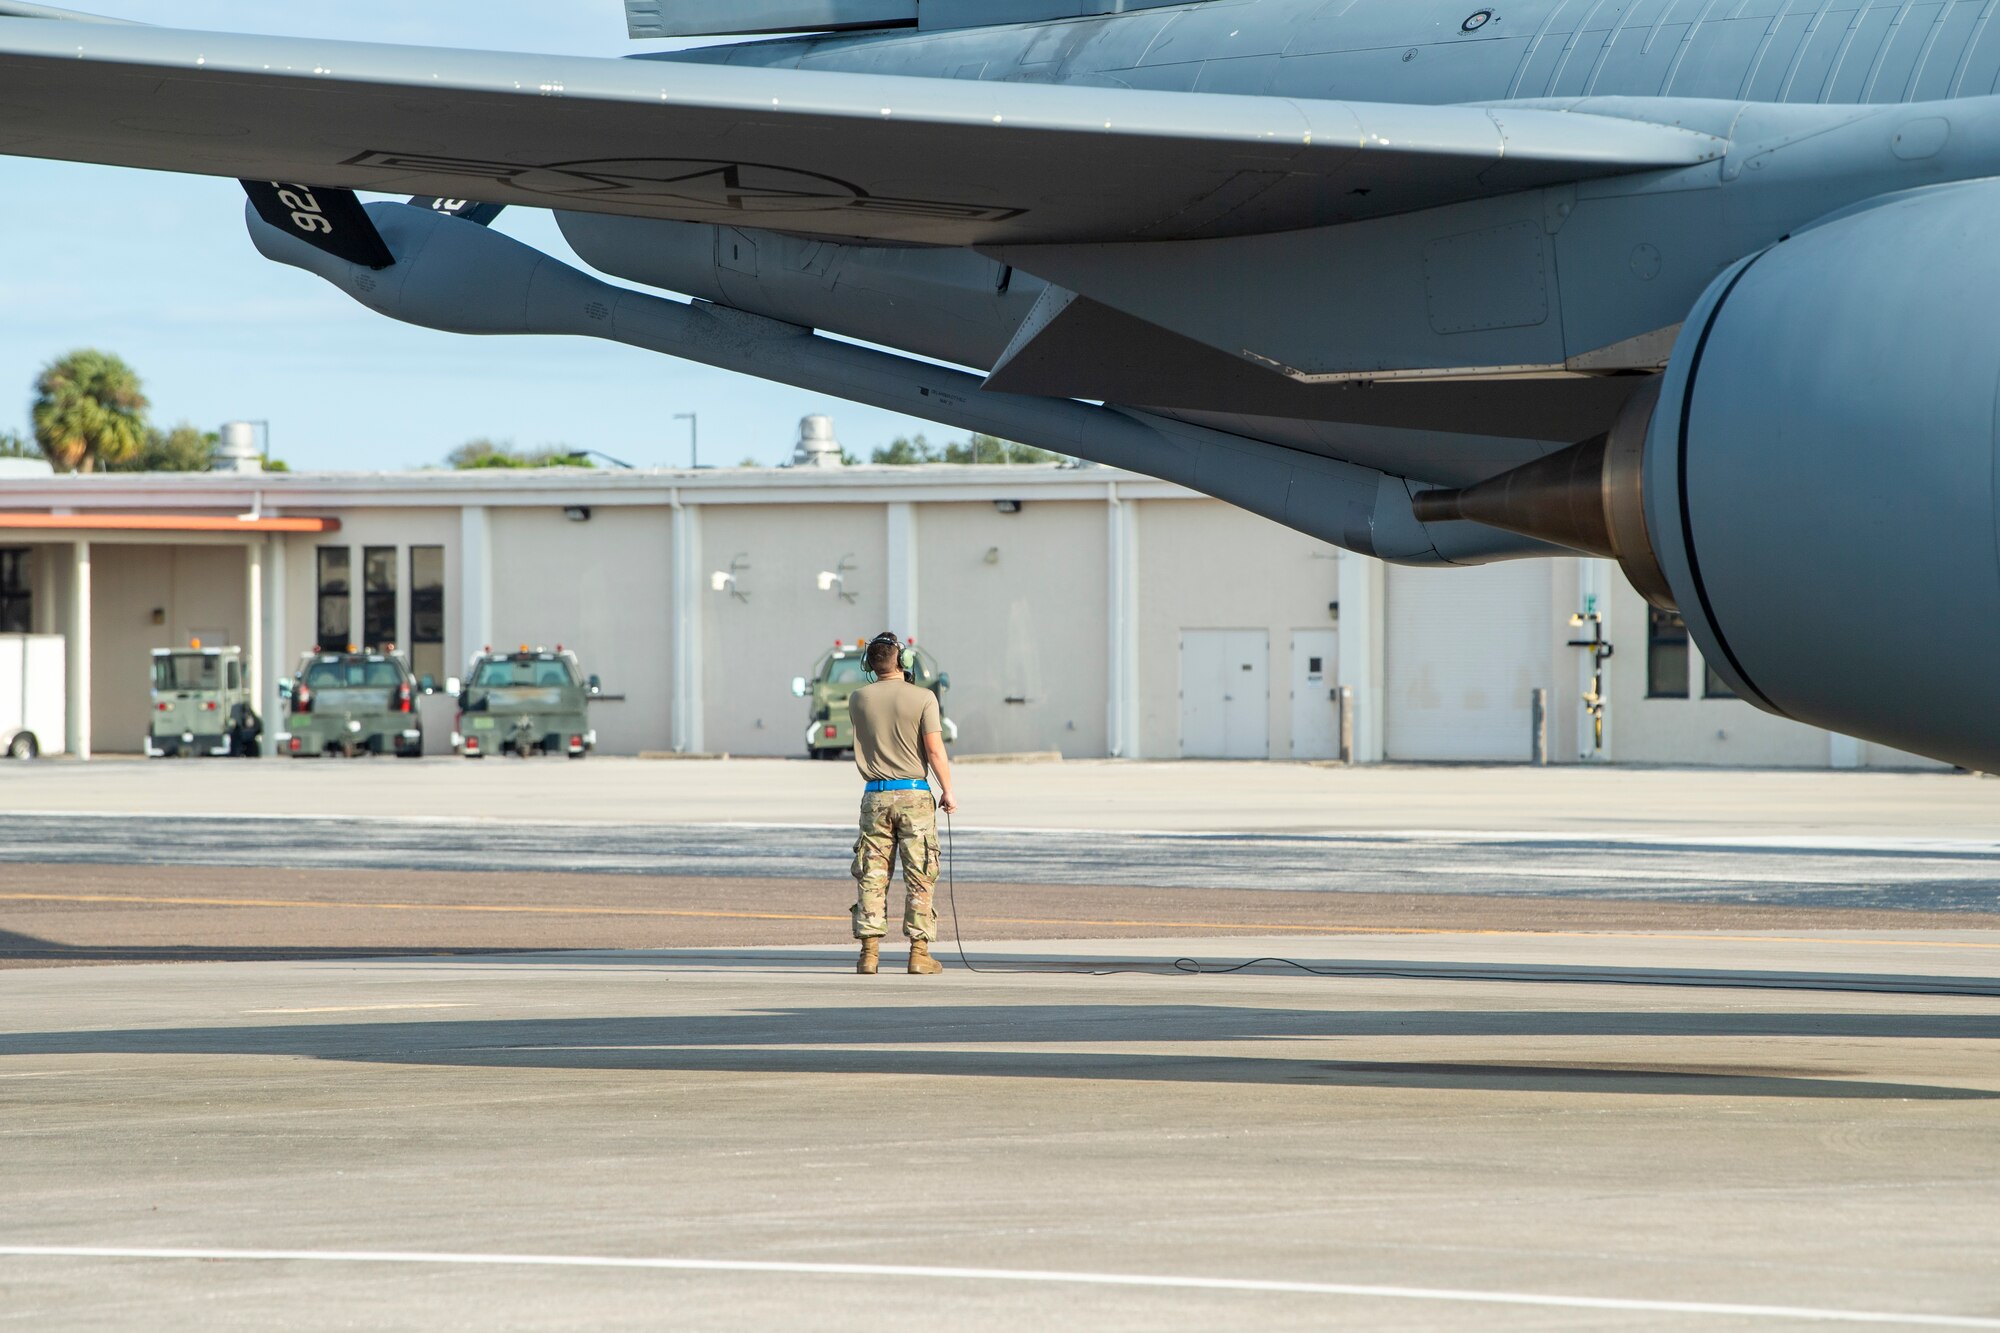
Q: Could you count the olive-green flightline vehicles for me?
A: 4